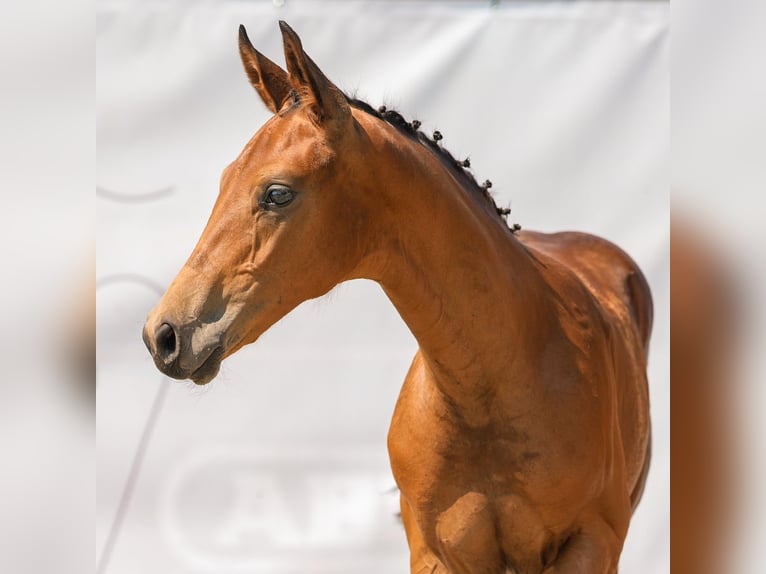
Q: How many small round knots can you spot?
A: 7